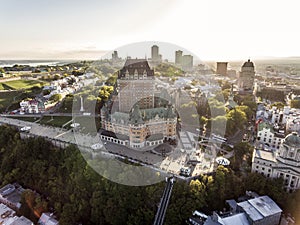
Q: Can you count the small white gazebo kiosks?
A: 4